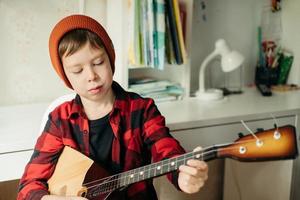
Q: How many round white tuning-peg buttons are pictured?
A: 3